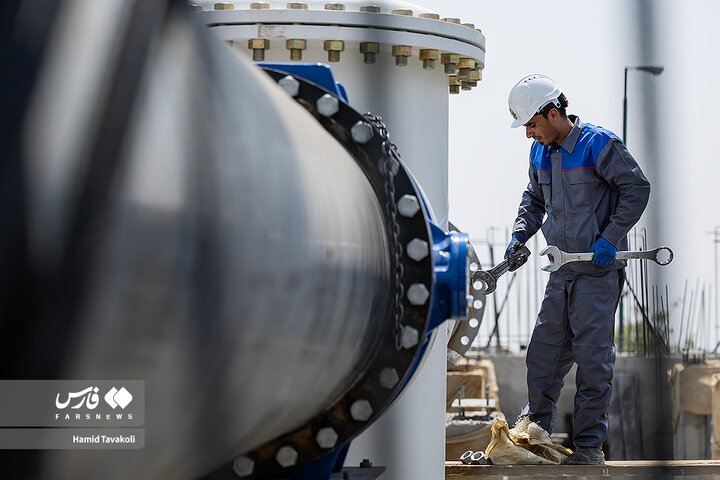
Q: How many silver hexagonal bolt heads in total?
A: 13